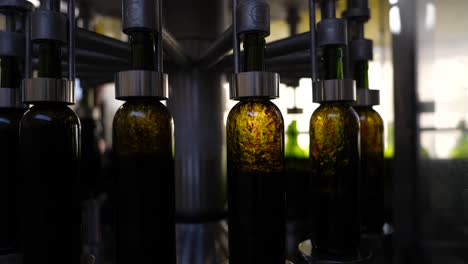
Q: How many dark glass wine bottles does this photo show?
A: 6